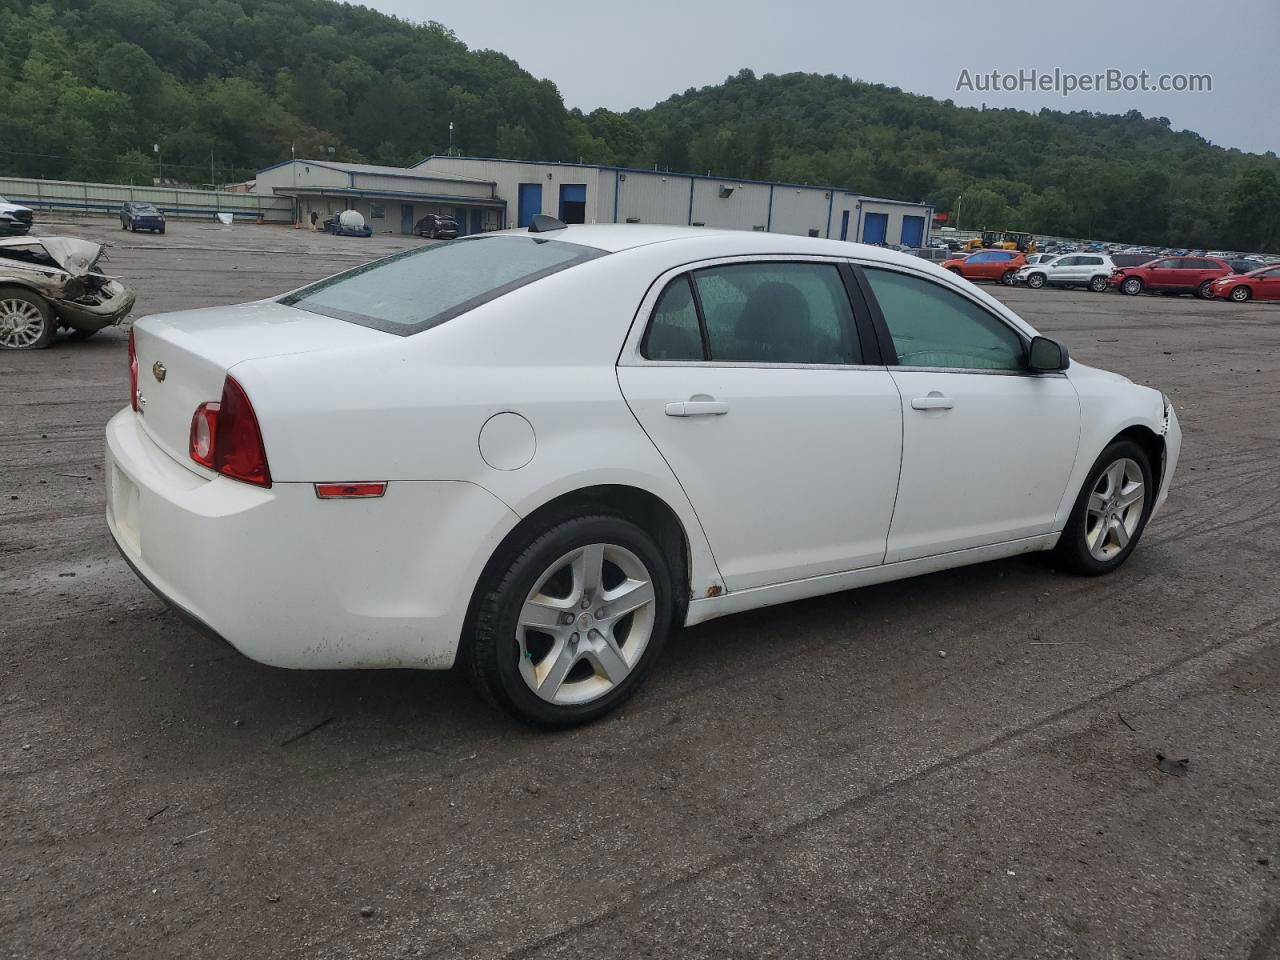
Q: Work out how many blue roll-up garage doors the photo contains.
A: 4